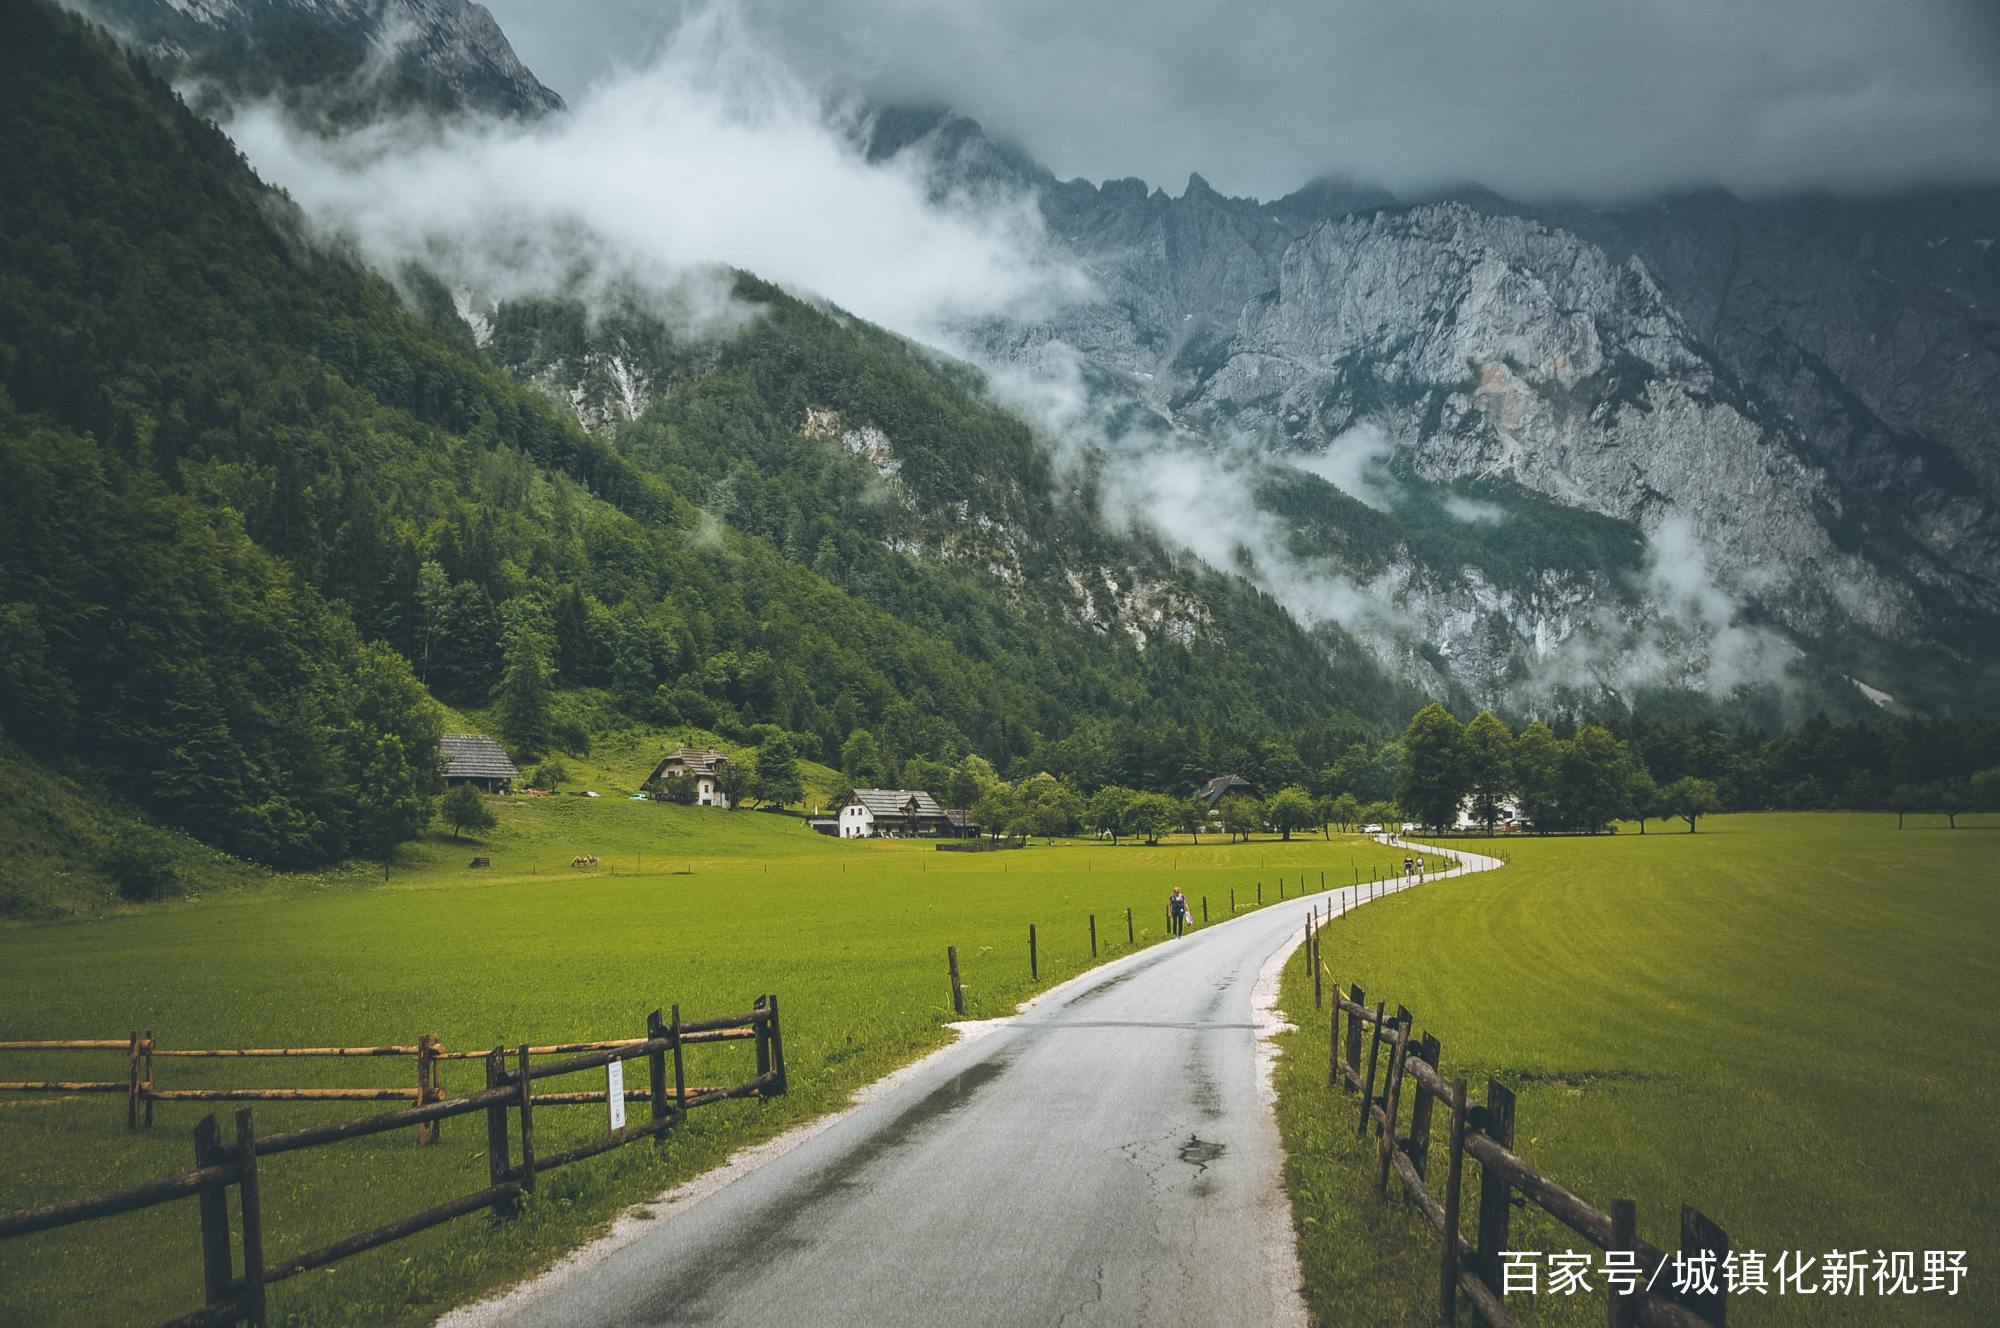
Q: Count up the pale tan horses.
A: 2